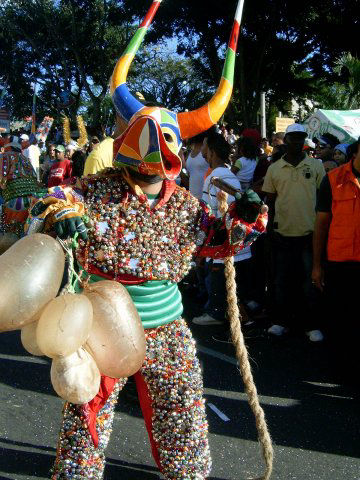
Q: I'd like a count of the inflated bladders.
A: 5